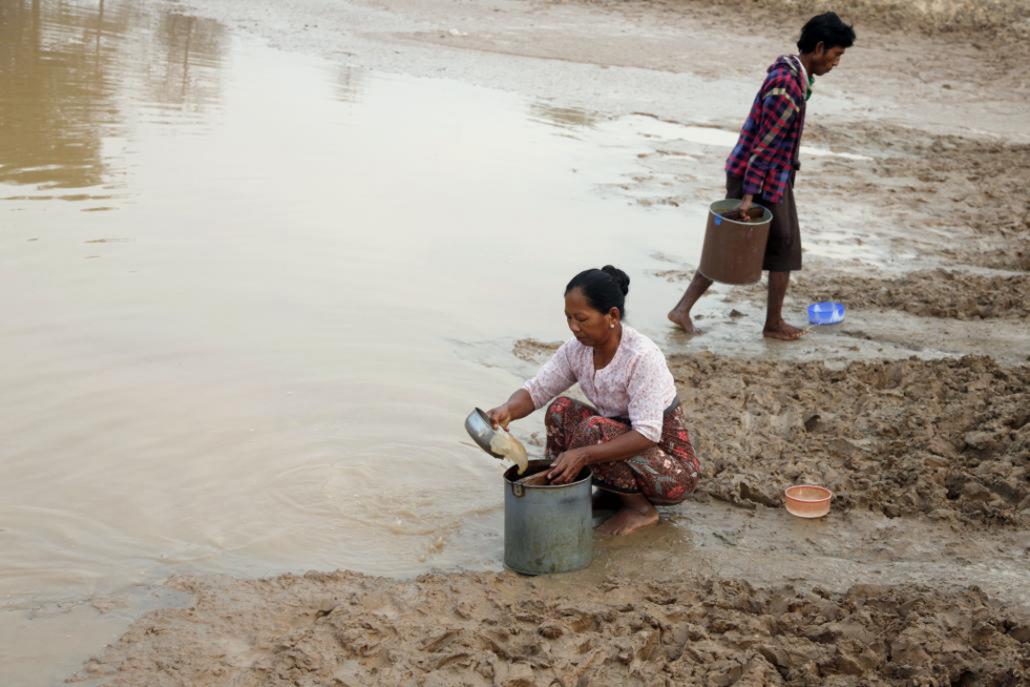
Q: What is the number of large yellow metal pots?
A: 0